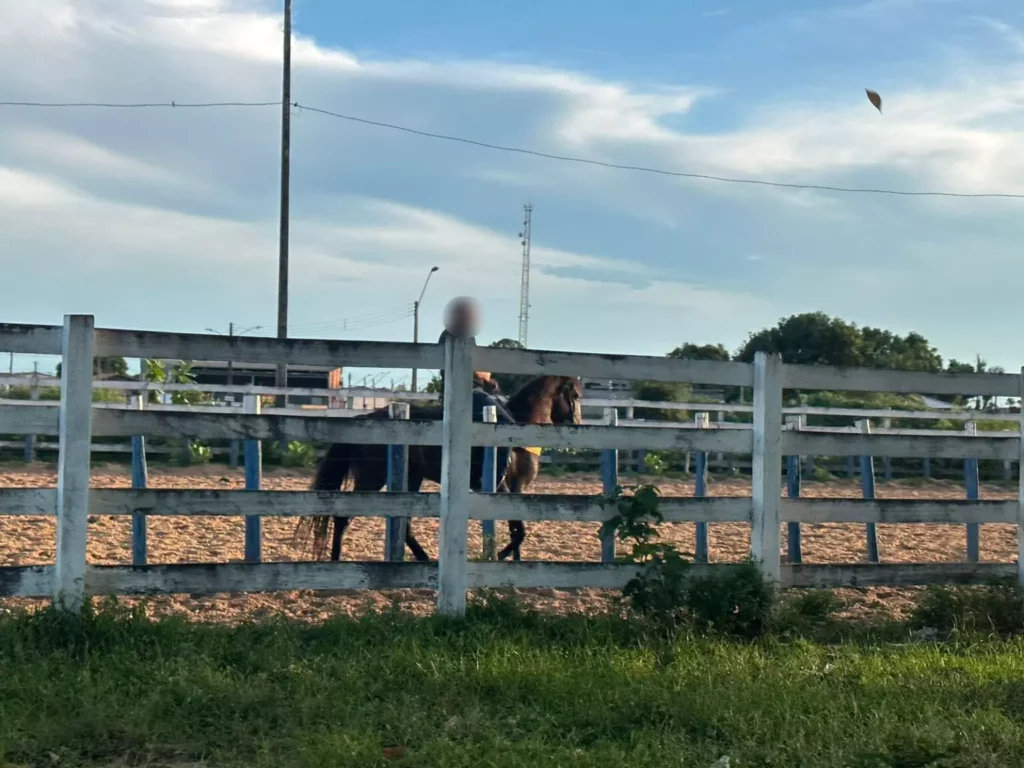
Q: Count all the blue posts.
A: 9